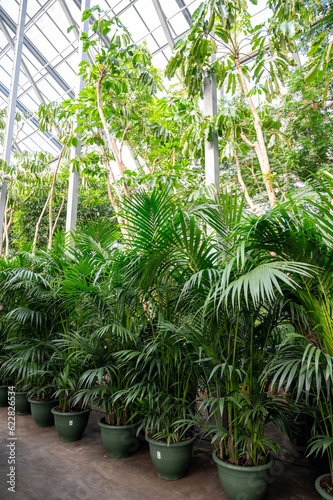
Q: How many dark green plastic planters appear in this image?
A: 8